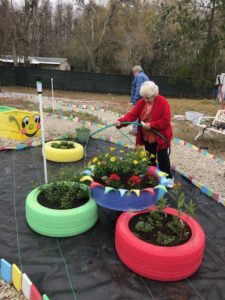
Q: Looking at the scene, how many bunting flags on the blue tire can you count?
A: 12